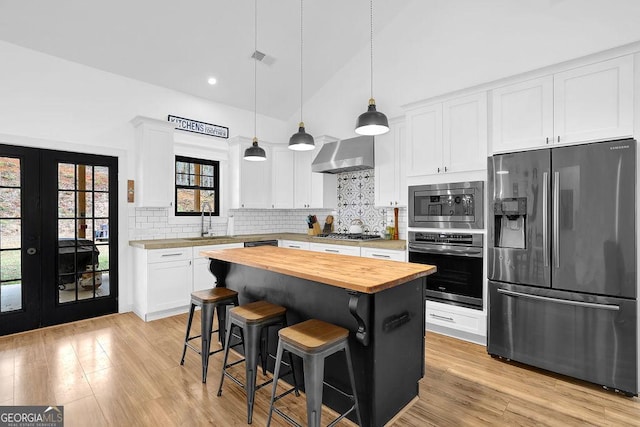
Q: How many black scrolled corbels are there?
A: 2